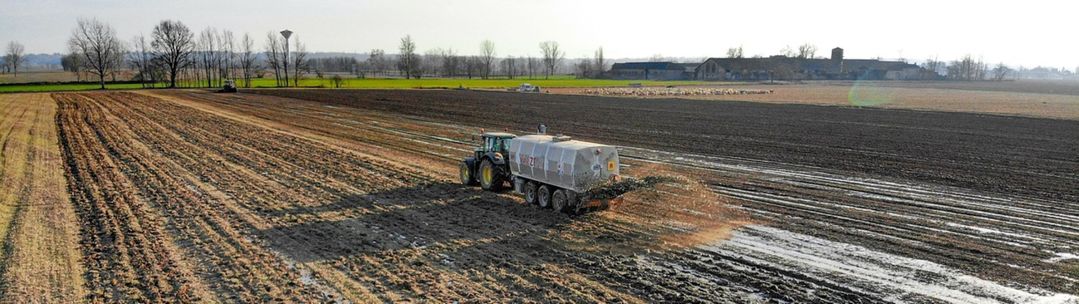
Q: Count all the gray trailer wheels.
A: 3